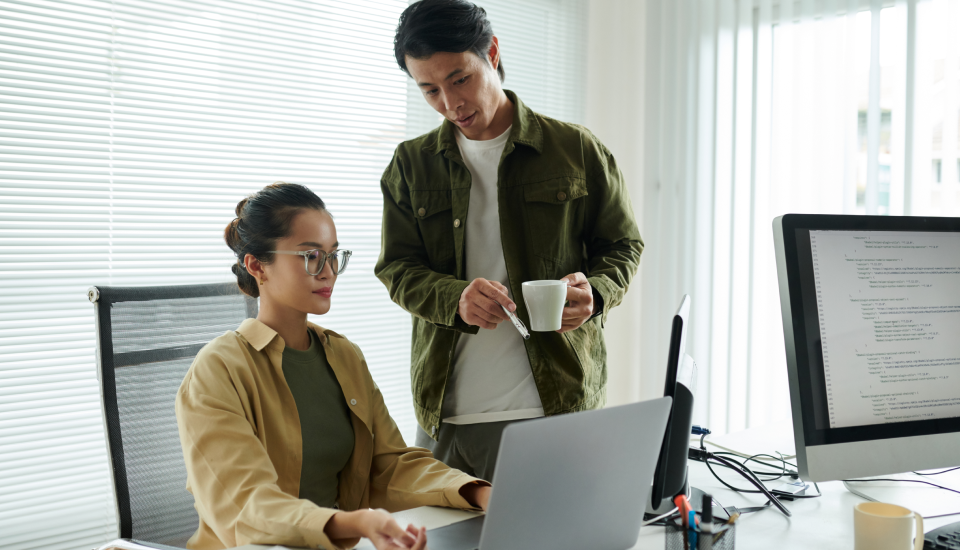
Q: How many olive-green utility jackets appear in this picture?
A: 1